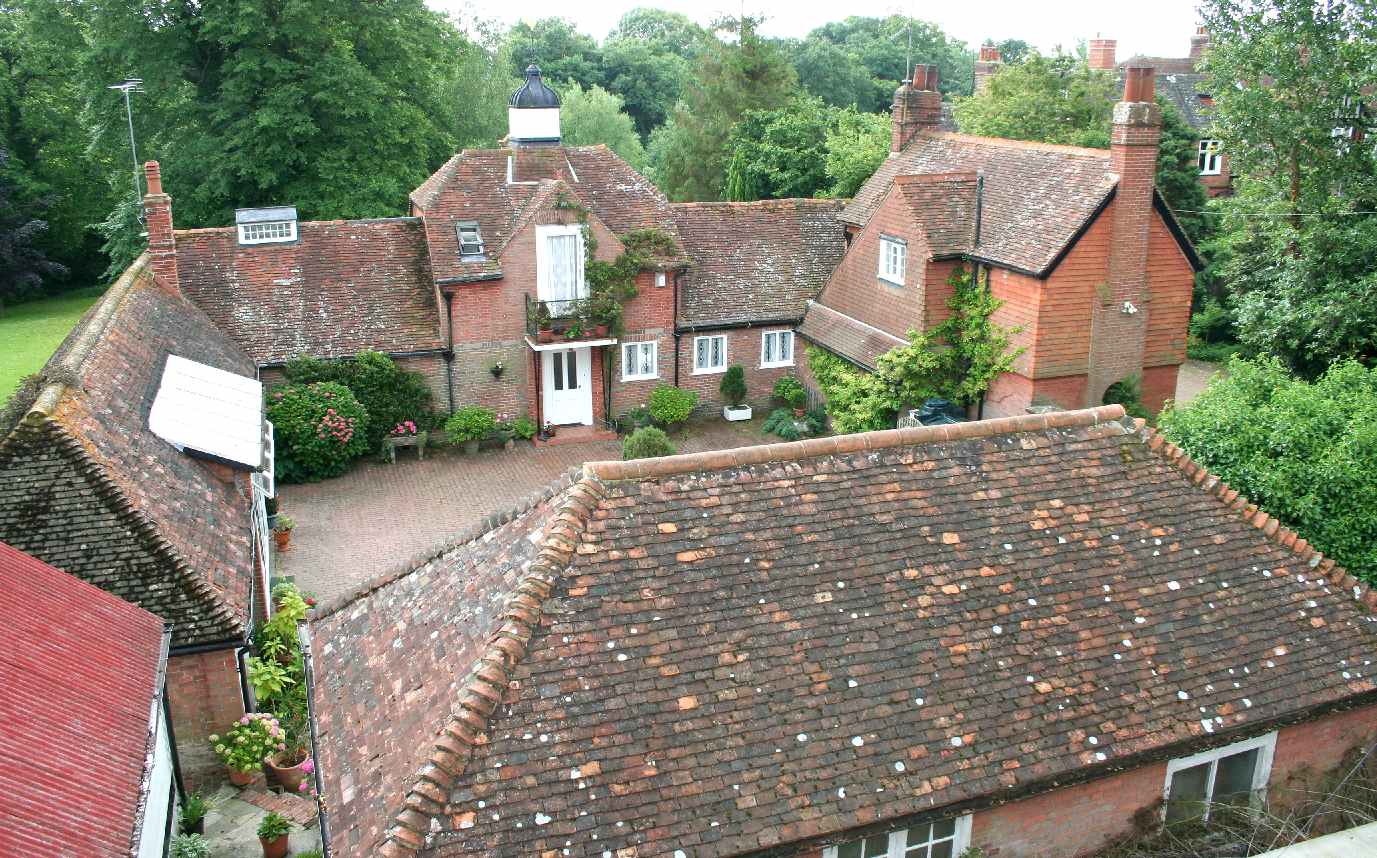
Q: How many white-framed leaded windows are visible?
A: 3